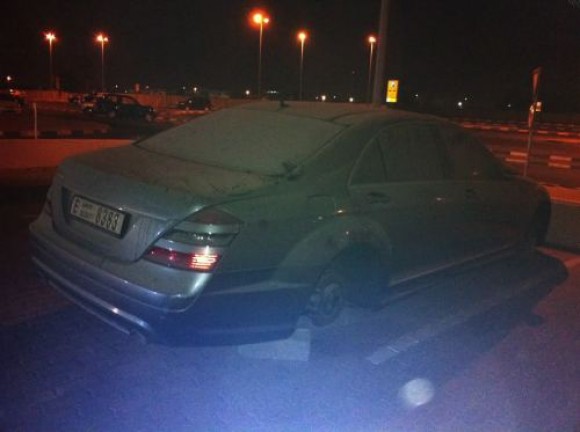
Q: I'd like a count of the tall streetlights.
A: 5